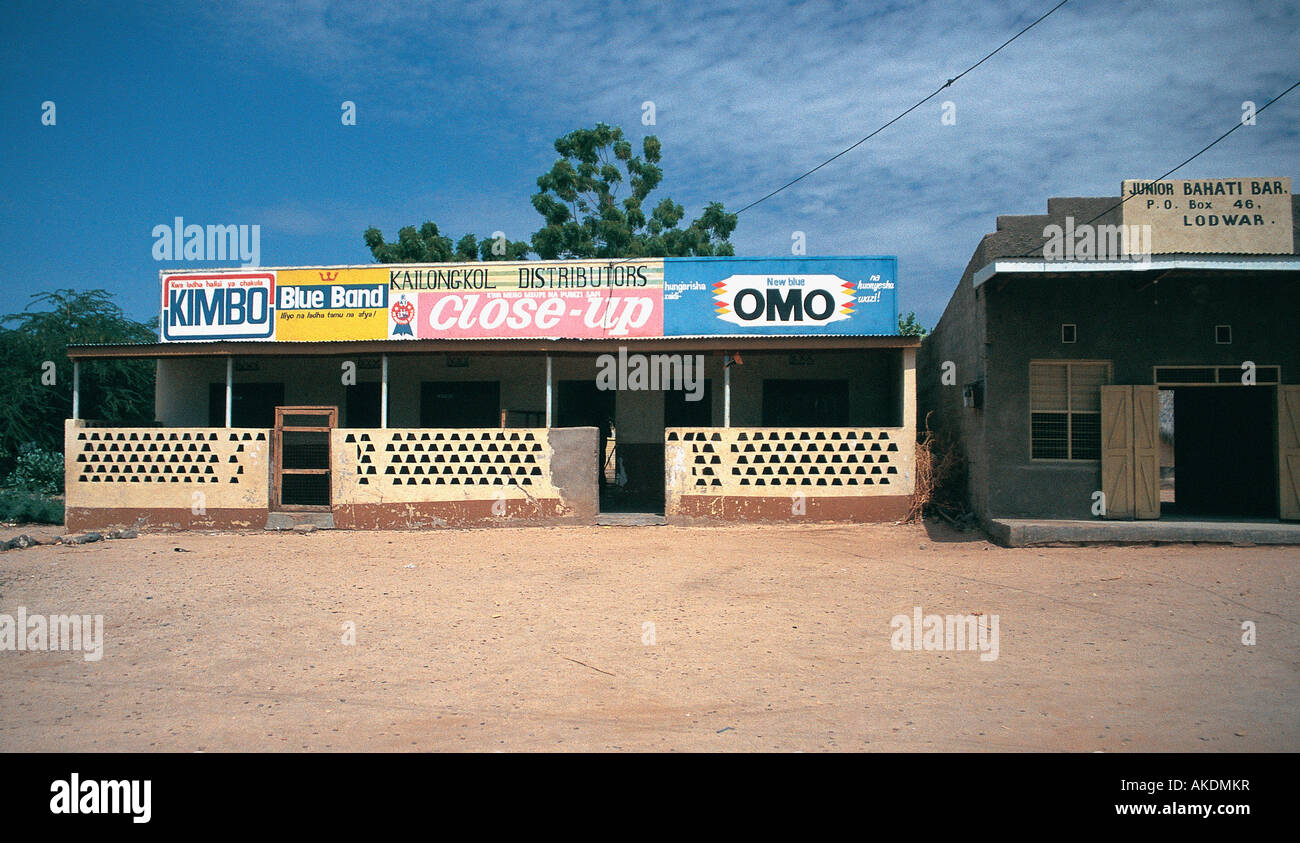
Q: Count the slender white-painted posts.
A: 5